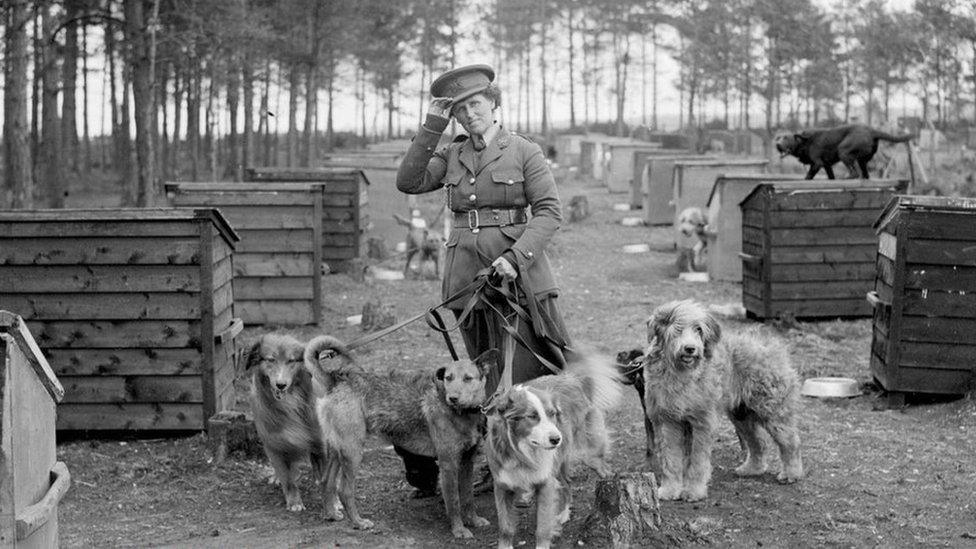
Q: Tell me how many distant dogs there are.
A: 3